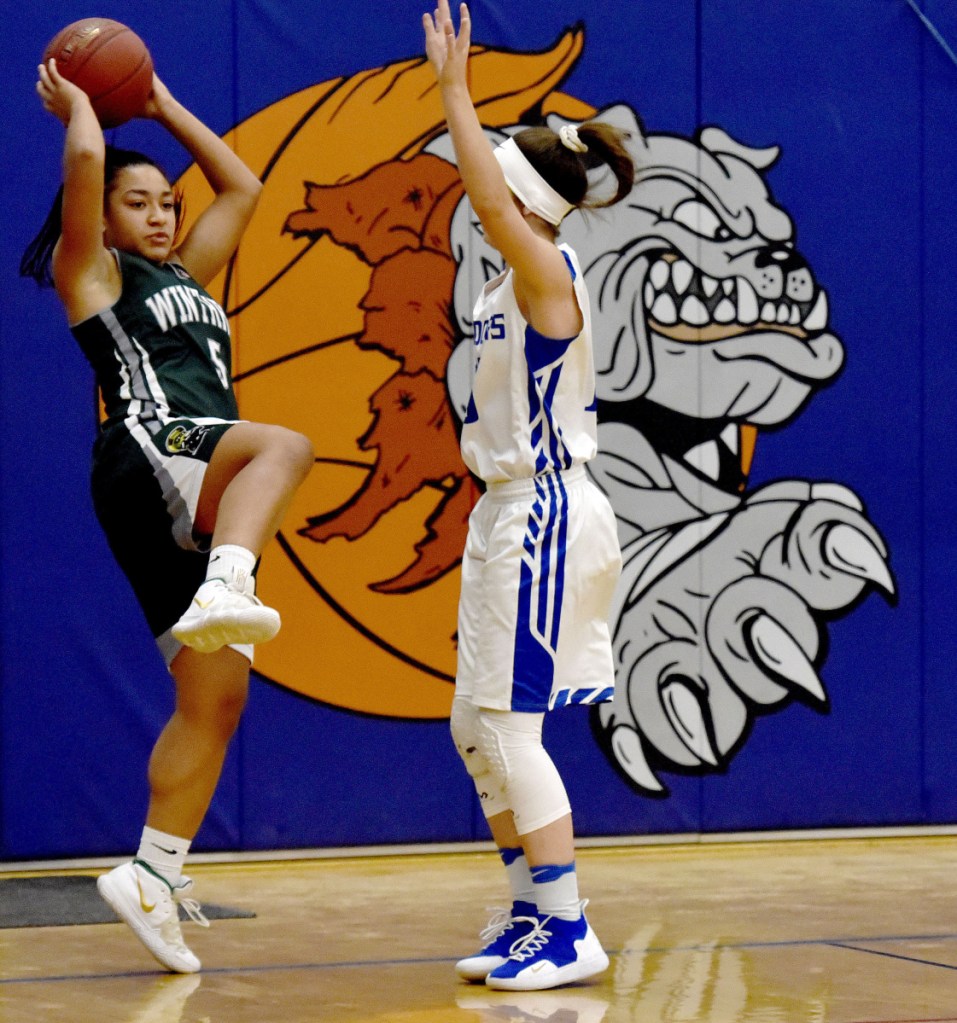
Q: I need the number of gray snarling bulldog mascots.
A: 1